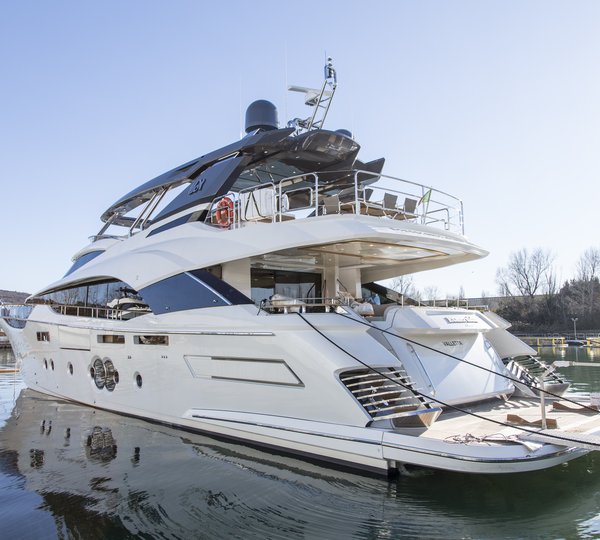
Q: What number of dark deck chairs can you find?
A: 4